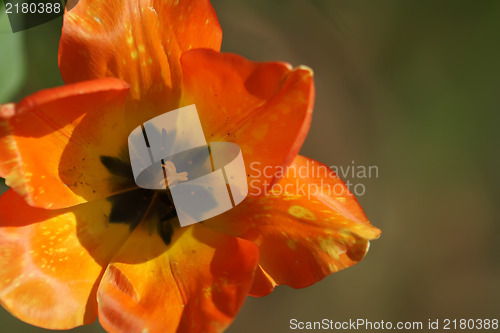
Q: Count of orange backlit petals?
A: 6